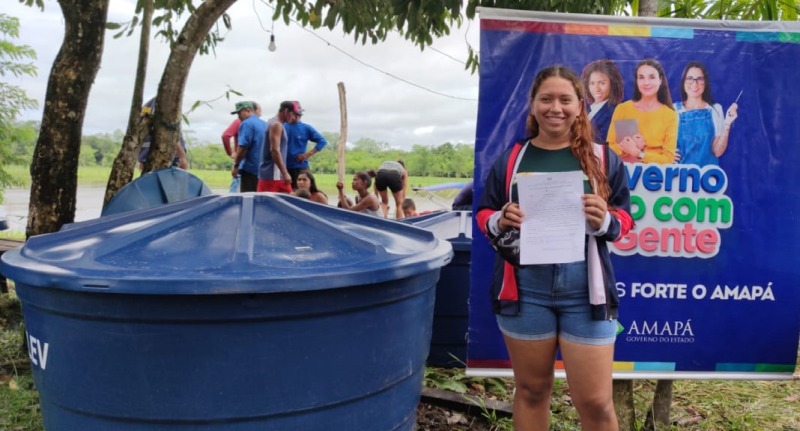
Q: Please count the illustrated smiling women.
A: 3